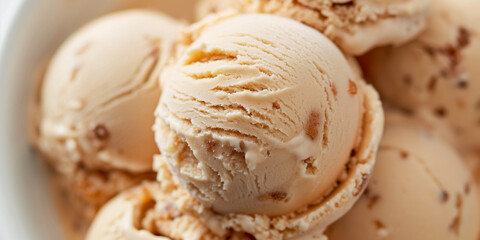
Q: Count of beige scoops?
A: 6